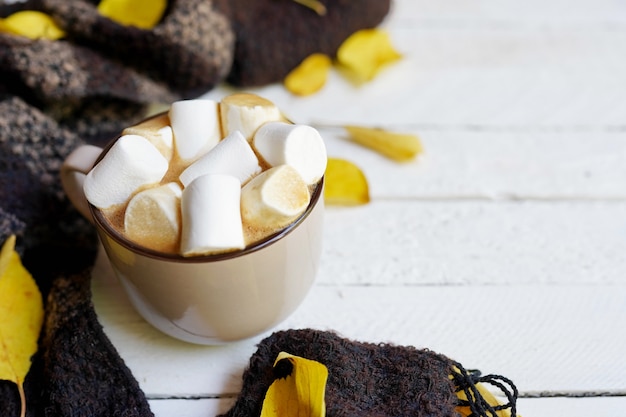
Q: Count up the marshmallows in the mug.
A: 9